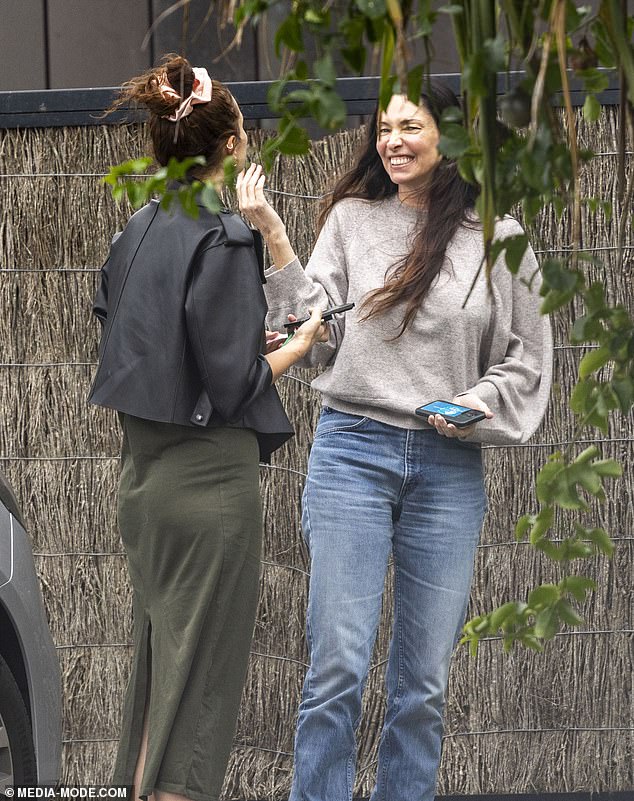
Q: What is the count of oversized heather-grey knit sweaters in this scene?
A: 1